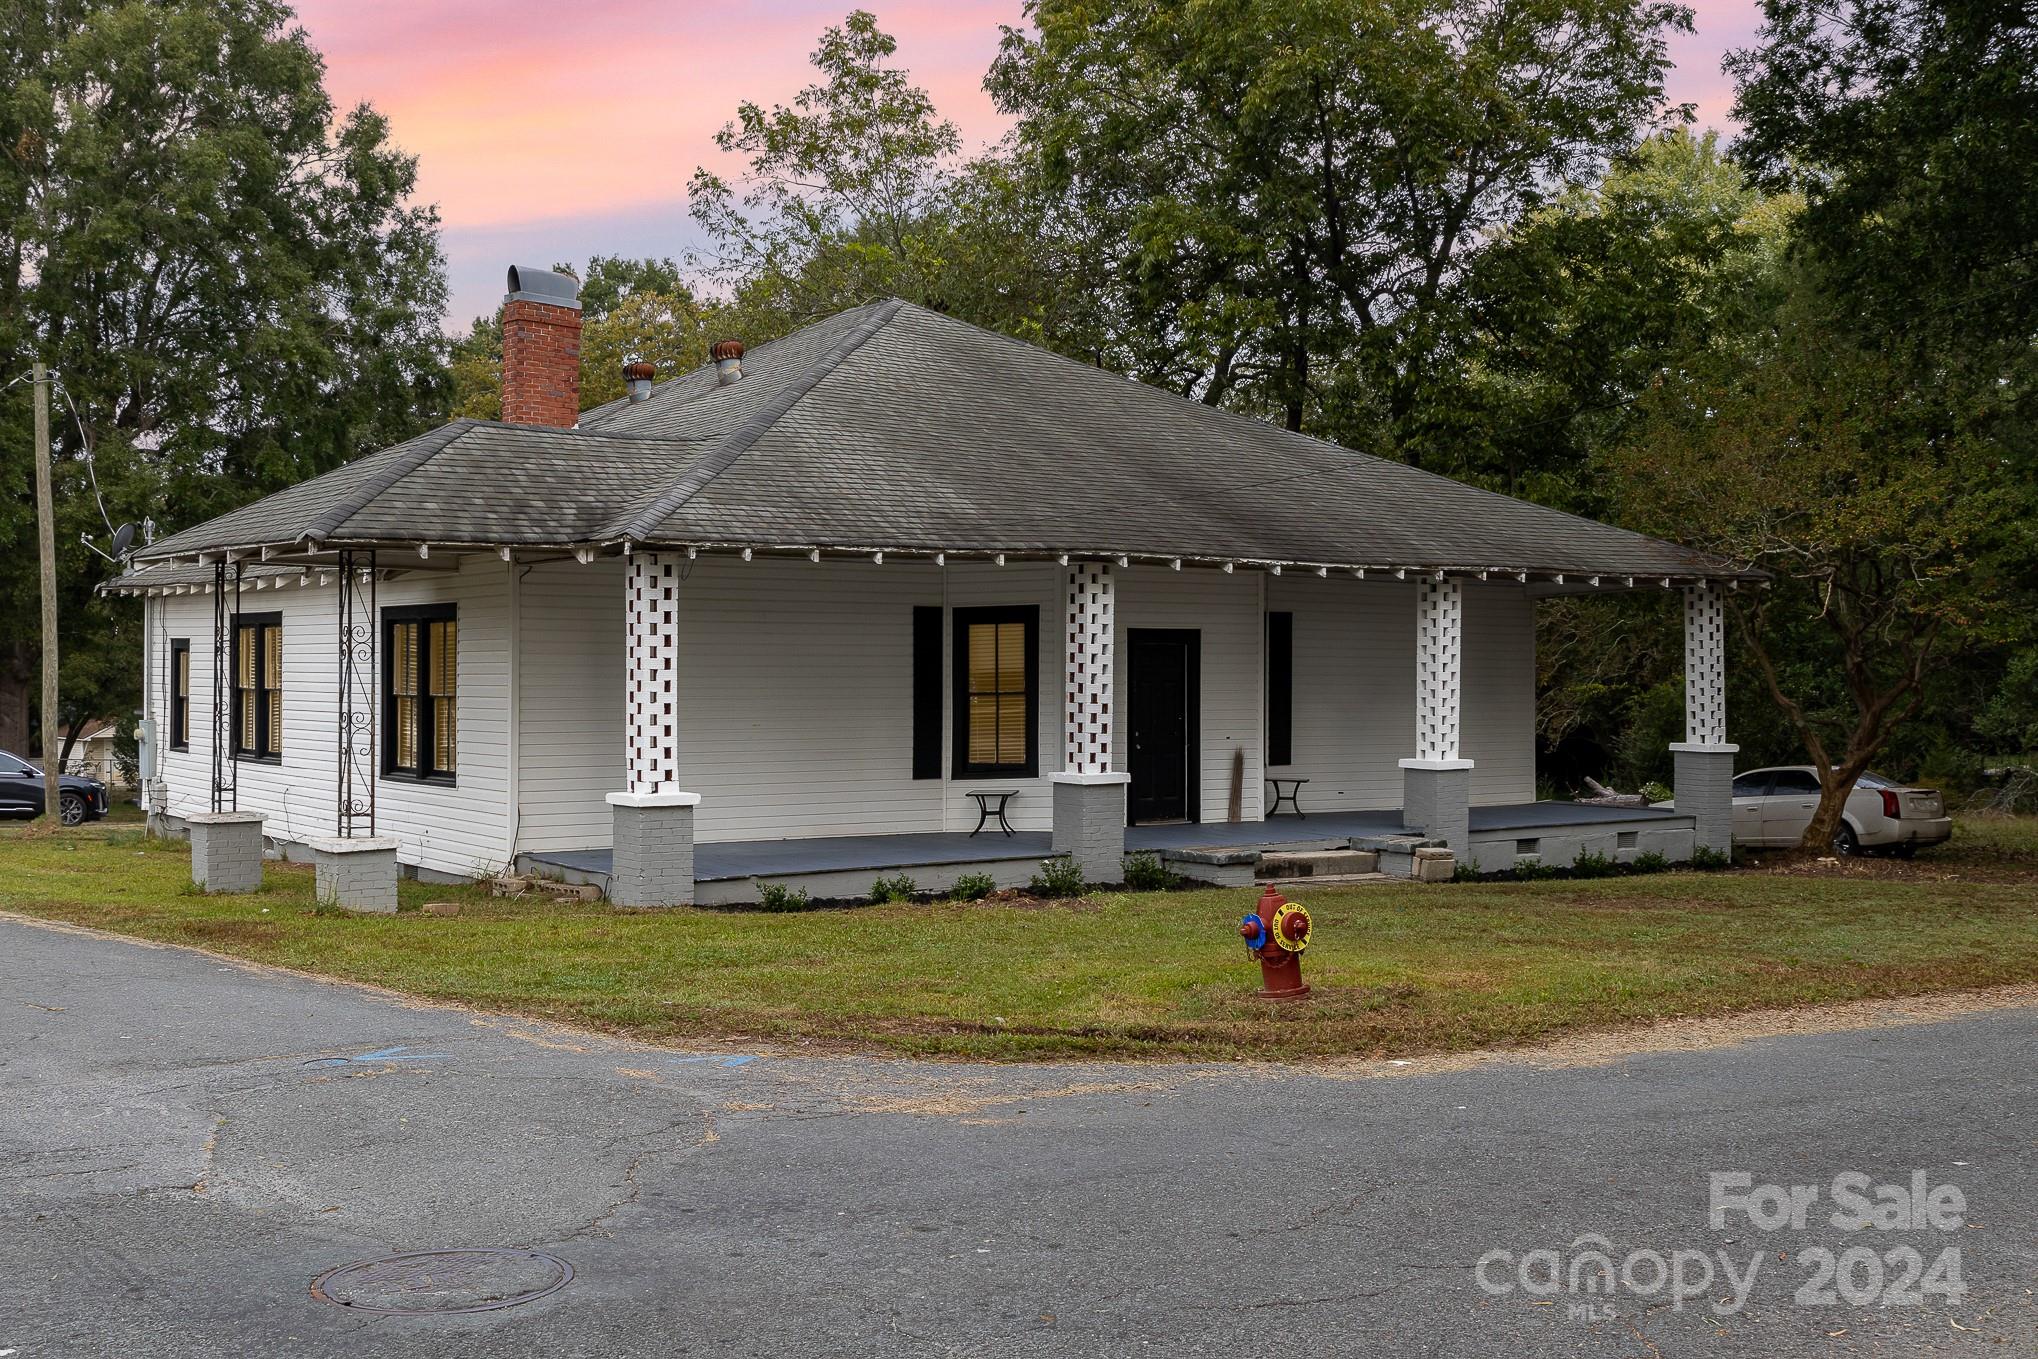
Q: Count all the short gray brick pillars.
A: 6